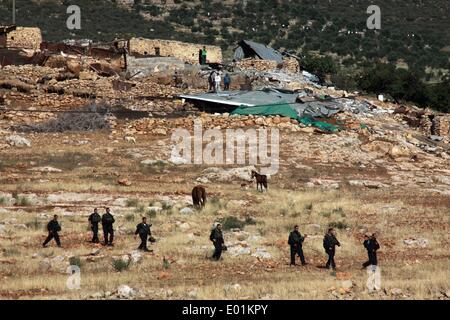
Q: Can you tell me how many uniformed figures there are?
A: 8